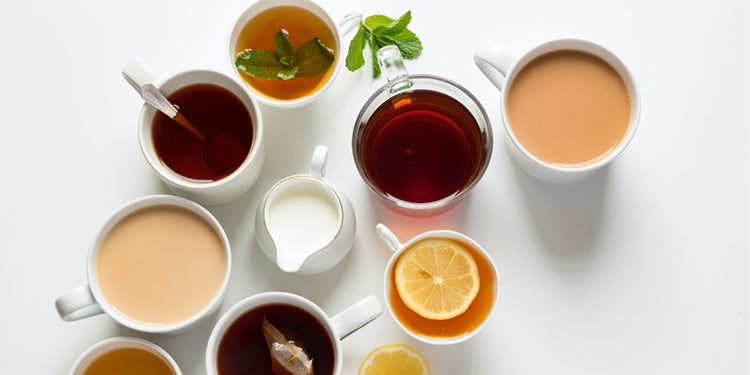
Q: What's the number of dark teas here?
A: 3